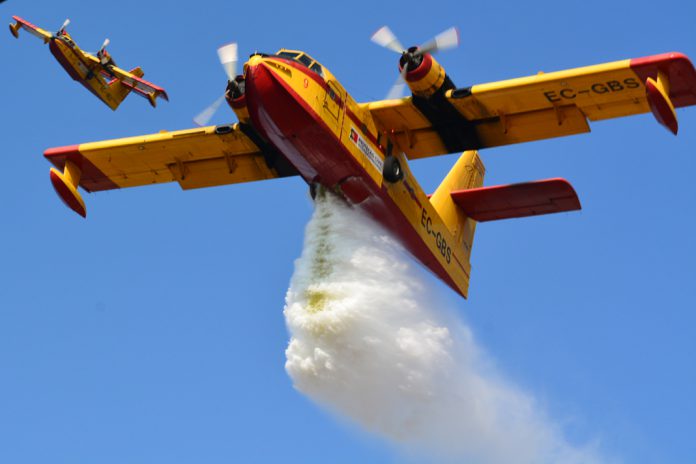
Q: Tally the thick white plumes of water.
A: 1